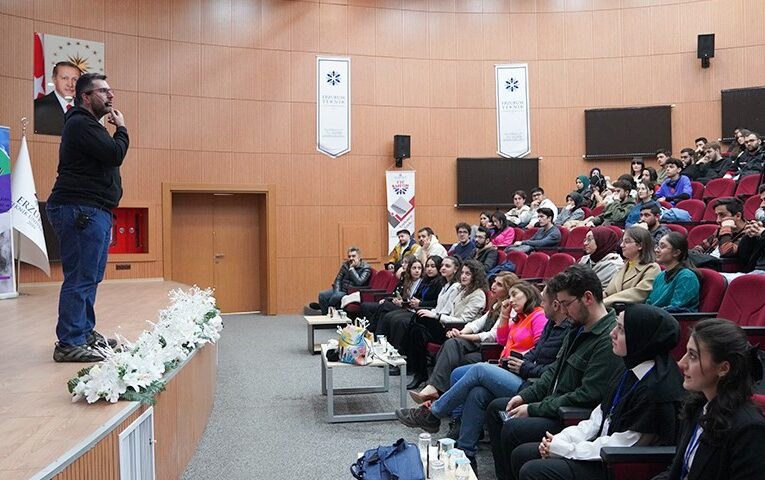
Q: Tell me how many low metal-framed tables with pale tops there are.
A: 3